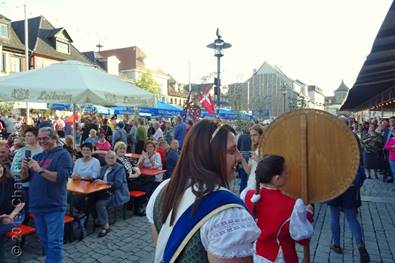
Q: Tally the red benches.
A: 3